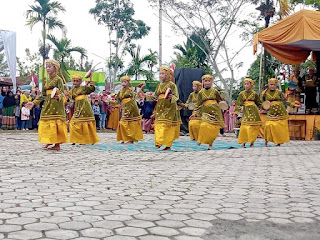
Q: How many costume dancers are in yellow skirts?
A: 8